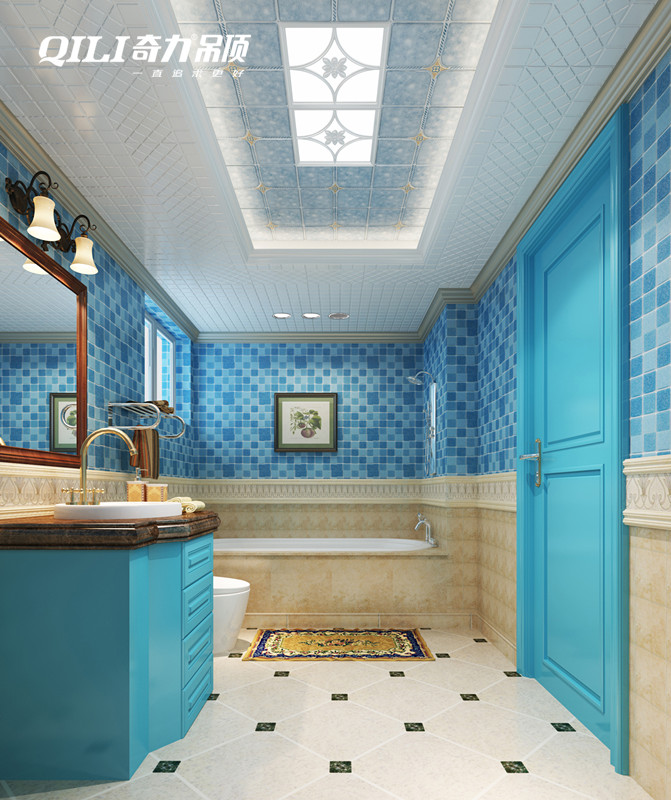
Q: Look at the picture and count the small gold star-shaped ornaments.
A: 10